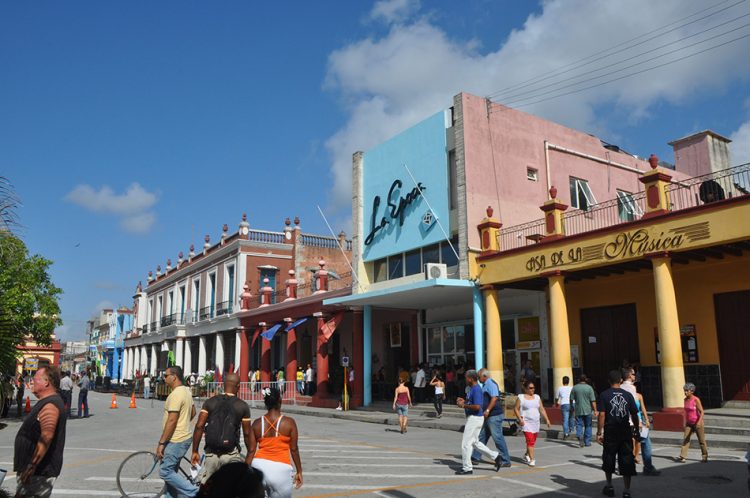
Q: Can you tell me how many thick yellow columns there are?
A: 3